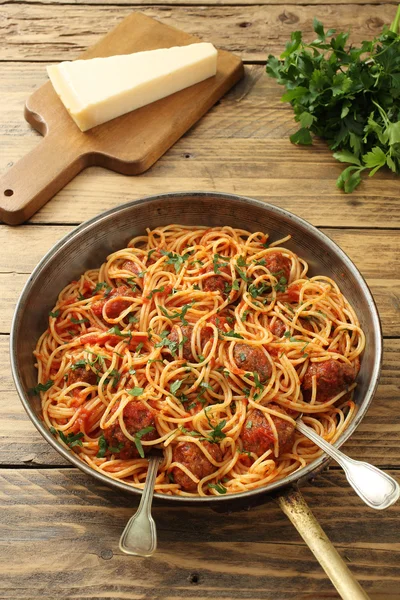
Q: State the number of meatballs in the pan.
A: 12